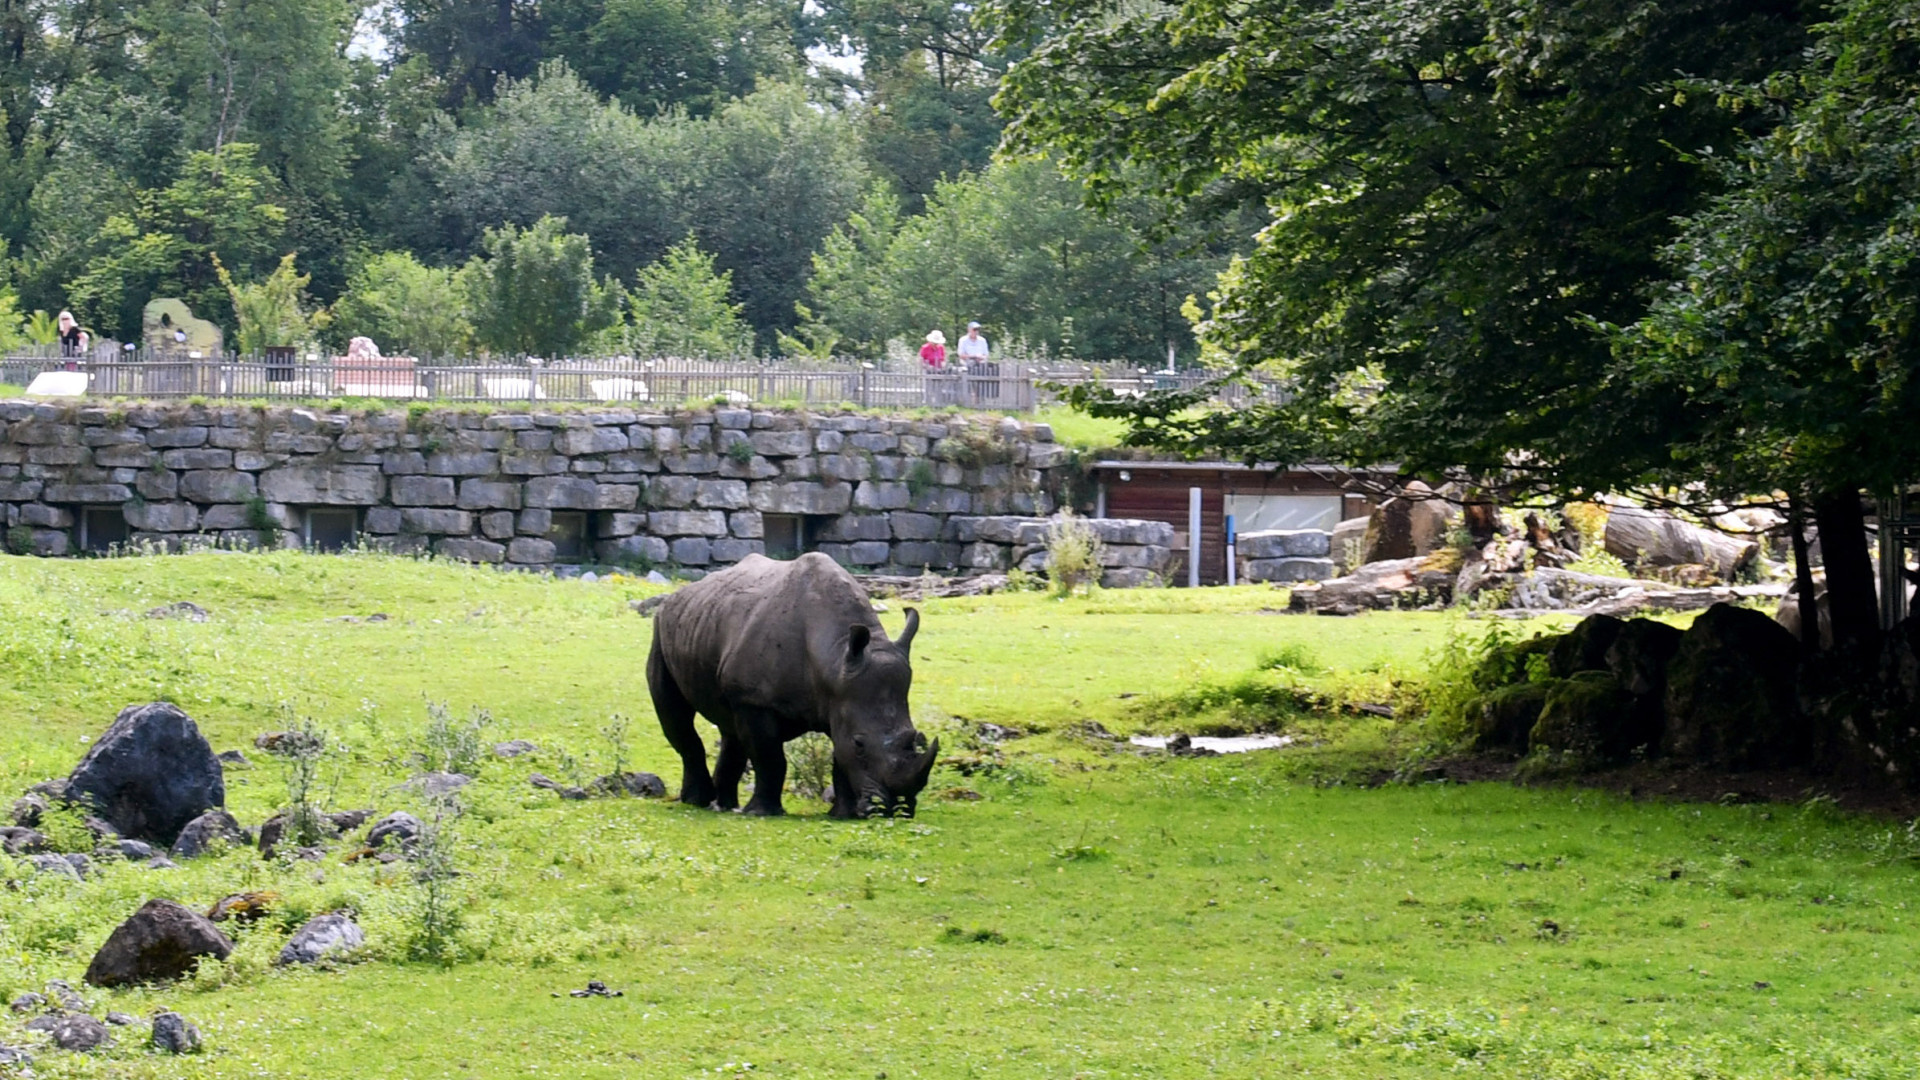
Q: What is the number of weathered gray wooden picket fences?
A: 1